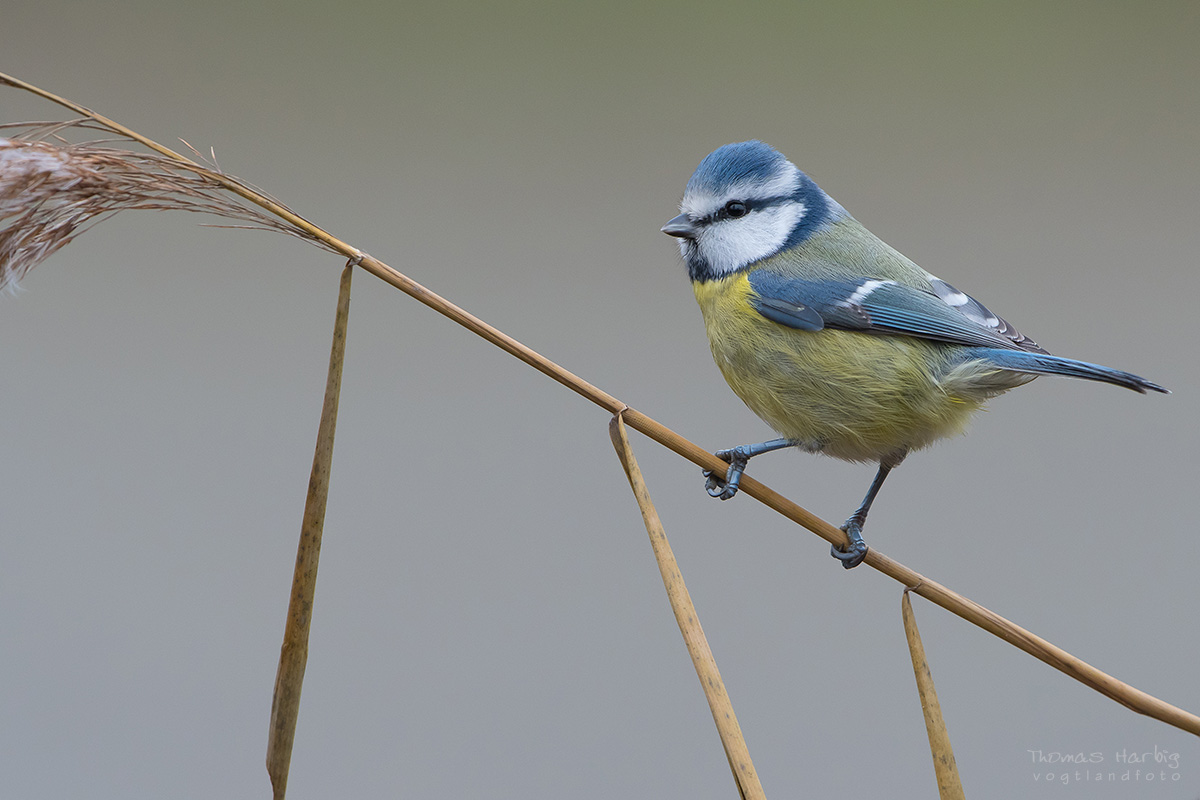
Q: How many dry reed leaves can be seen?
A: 3